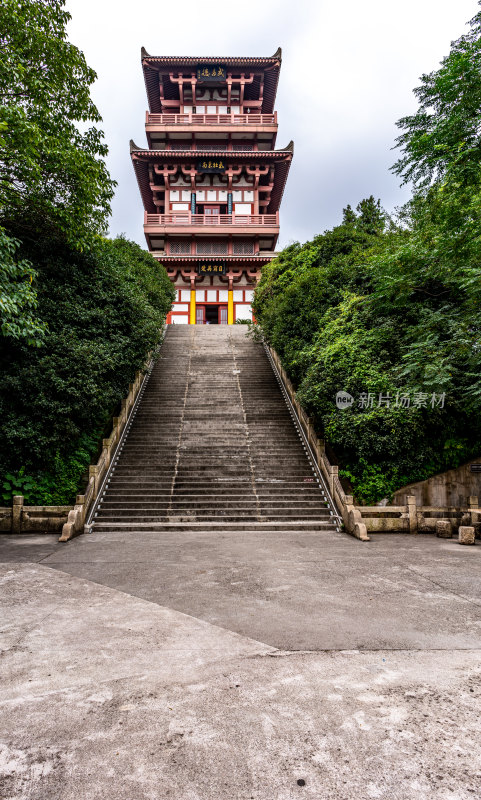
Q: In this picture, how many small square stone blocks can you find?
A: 2